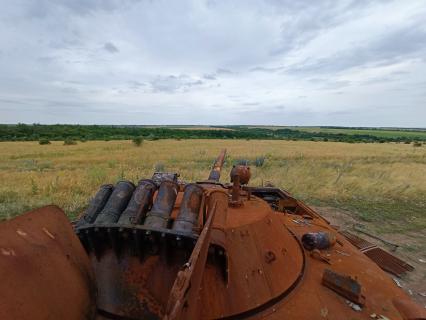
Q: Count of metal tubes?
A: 5